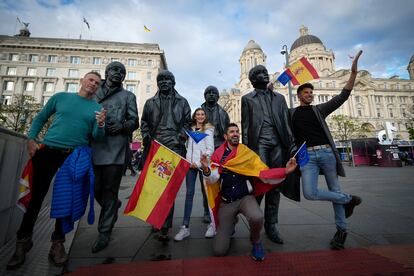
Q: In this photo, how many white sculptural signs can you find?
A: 1